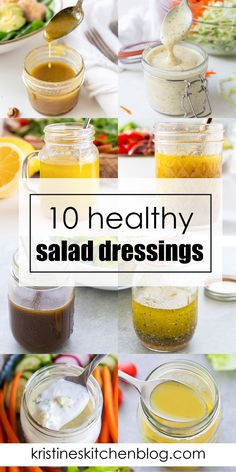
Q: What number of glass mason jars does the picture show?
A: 8